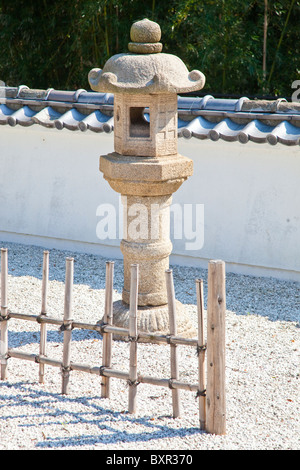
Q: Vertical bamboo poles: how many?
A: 7